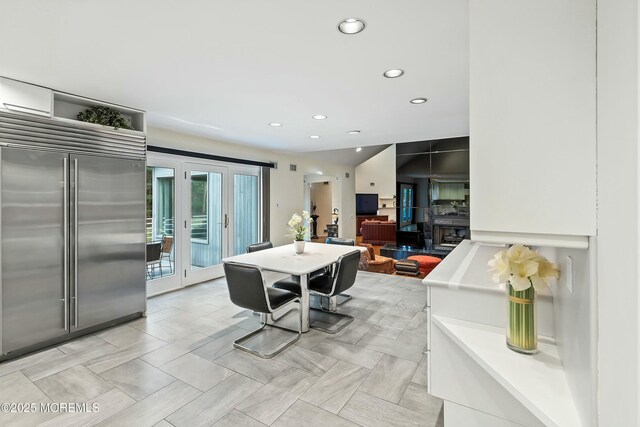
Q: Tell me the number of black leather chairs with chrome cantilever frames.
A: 4